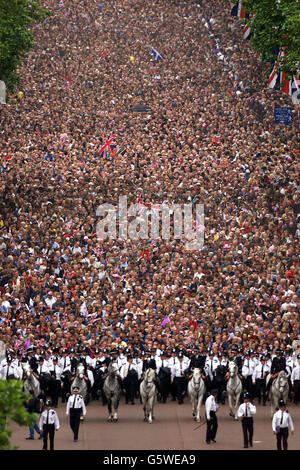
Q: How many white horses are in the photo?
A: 7